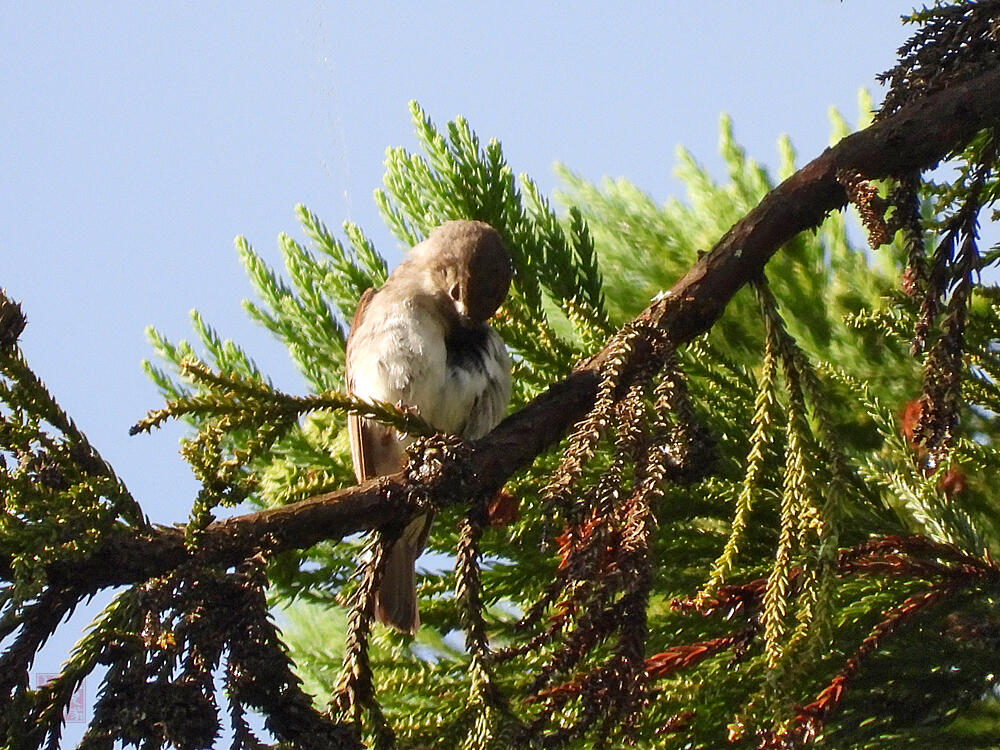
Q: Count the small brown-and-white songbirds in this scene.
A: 1